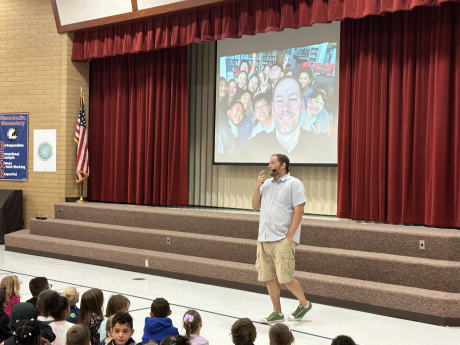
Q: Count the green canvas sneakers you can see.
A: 2